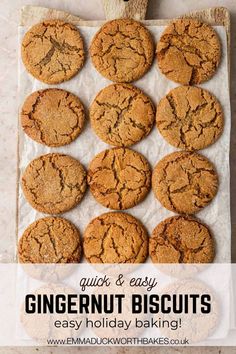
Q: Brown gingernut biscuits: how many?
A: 12